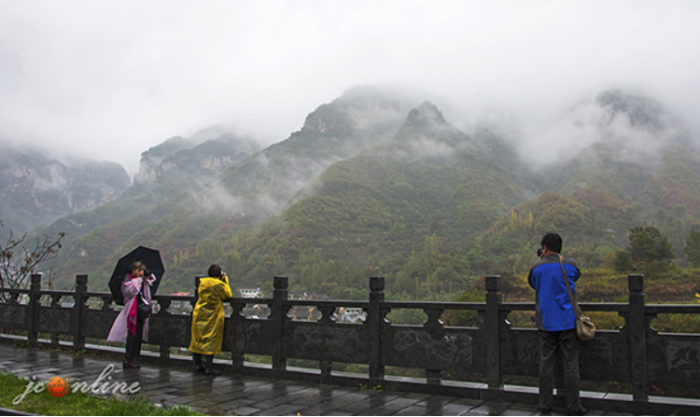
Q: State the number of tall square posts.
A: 7